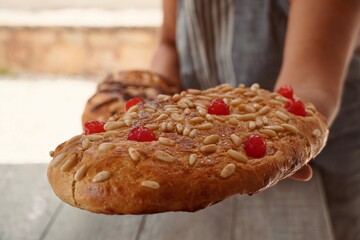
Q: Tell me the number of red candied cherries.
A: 7